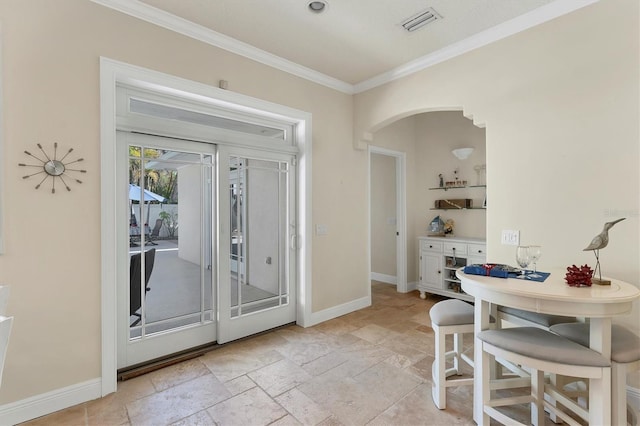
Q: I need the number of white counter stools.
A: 4